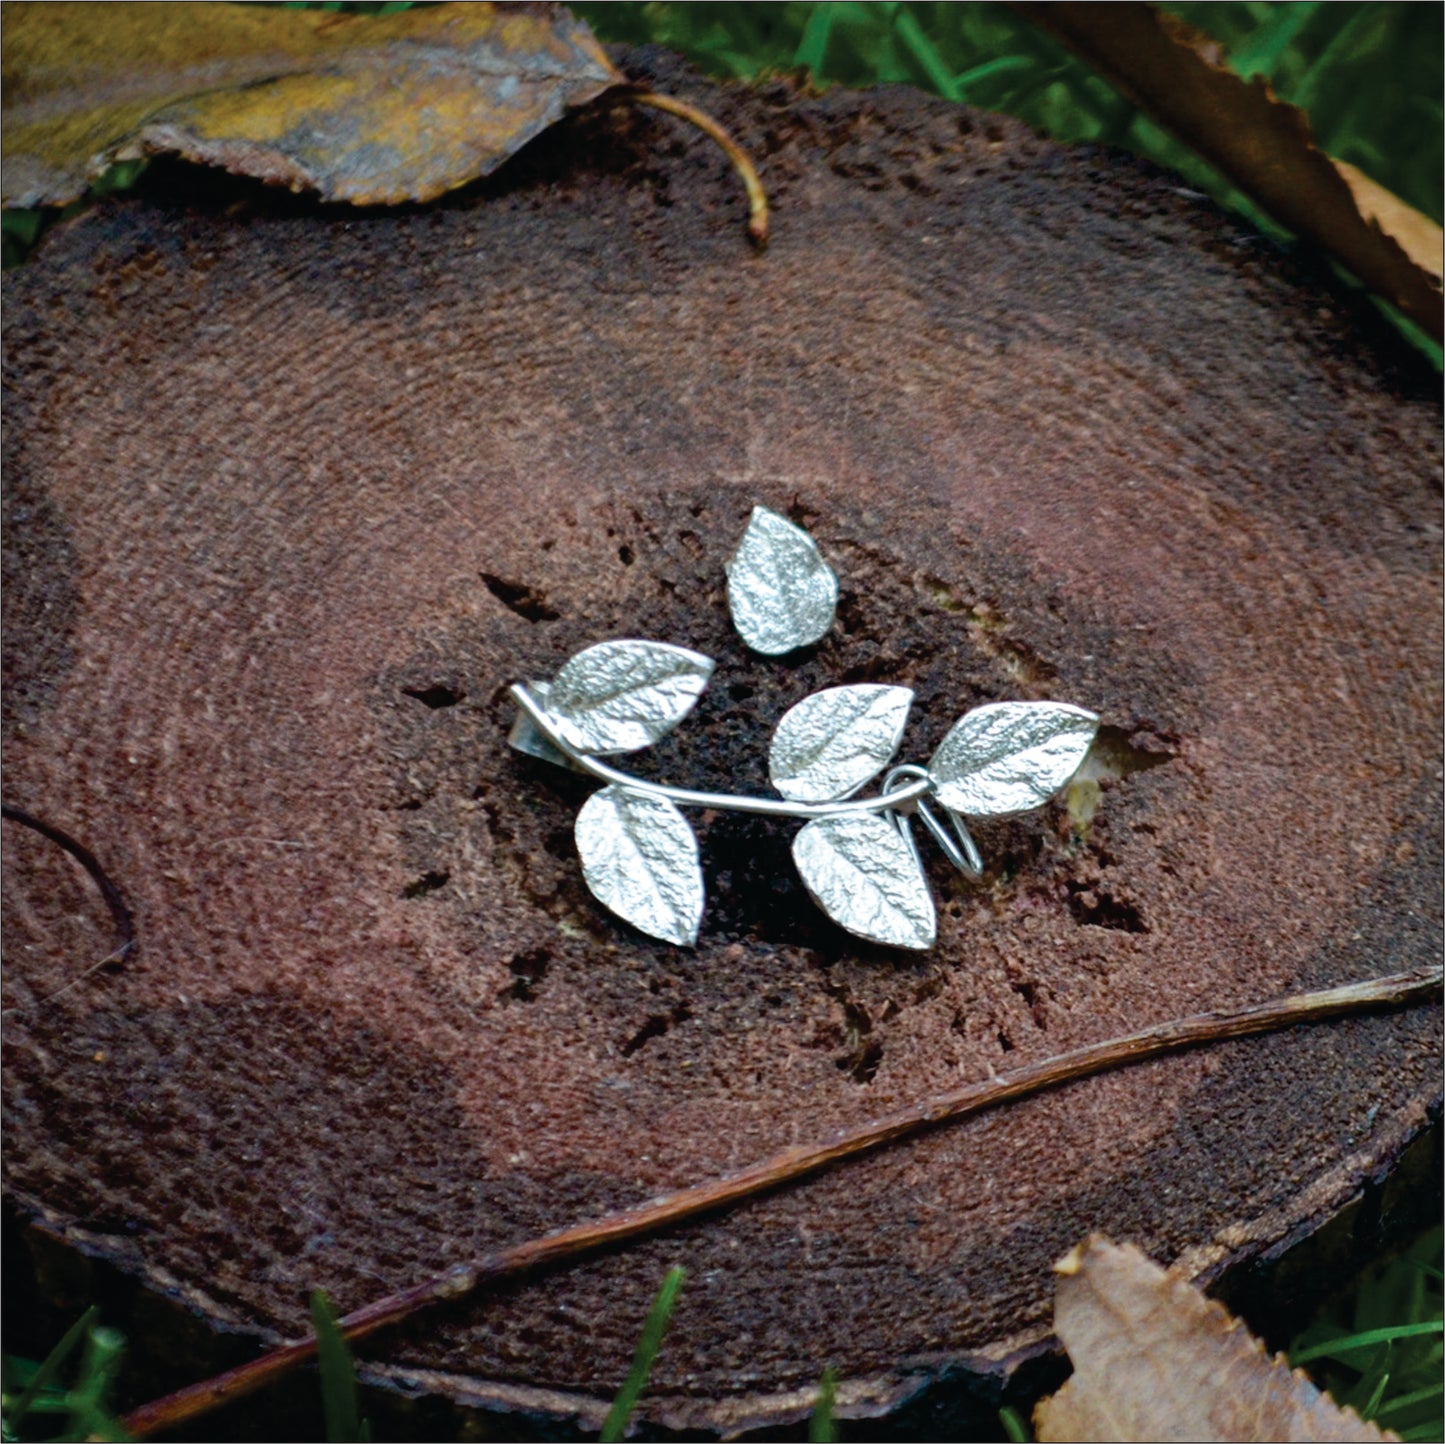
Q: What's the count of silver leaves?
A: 6